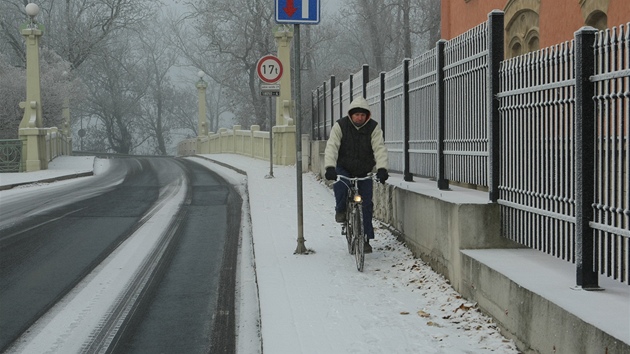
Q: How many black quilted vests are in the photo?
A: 1